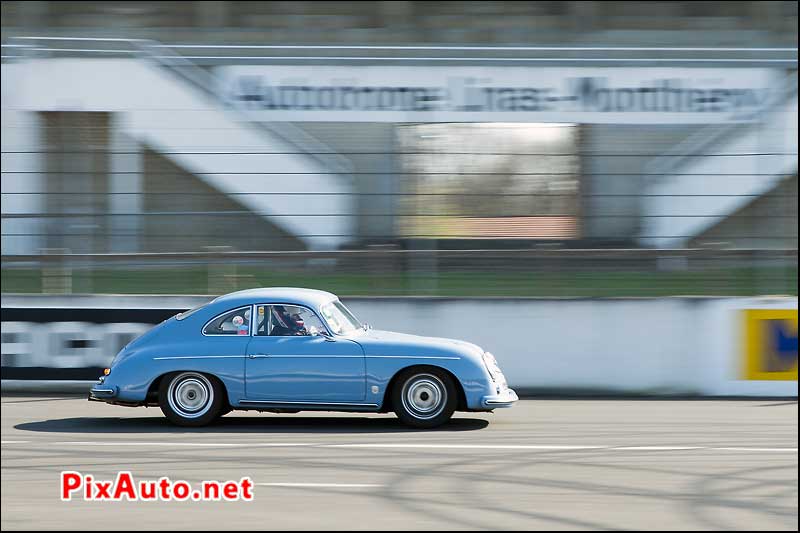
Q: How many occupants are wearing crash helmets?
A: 1